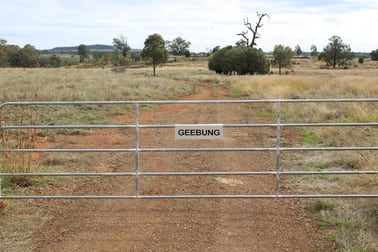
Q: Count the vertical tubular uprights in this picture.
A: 2